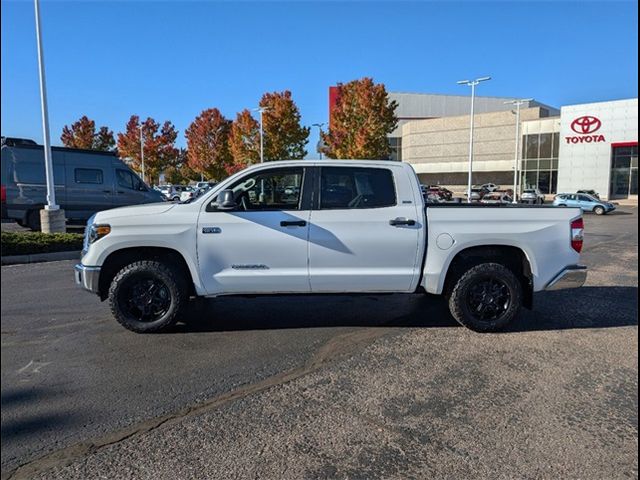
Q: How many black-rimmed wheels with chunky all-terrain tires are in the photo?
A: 2